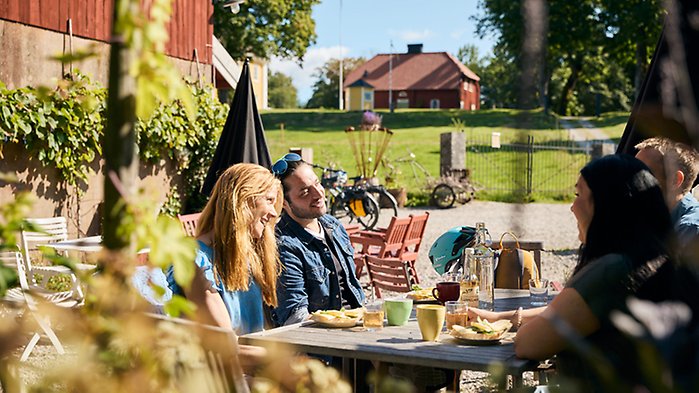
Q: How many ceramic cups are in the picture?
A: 3